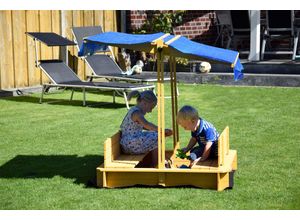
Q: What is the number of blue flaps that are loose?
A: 2